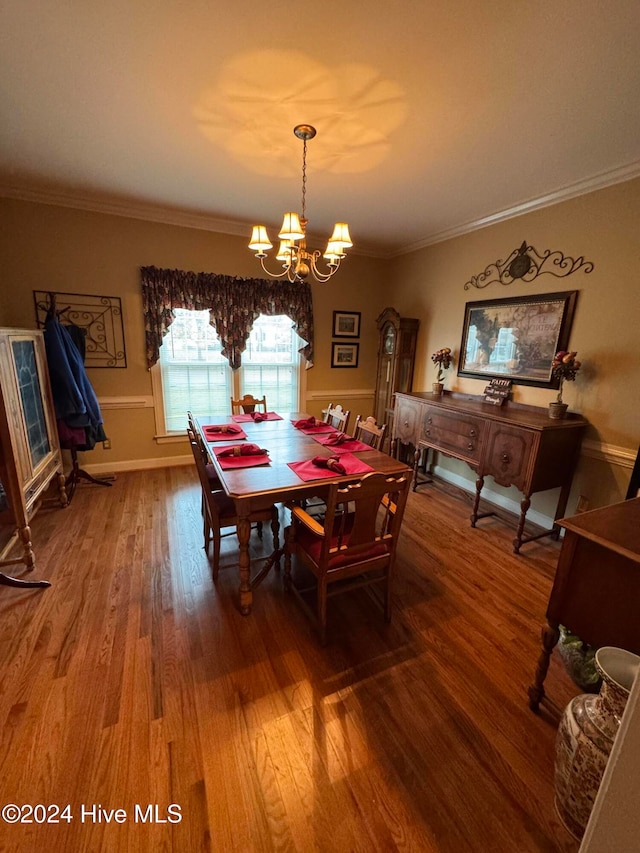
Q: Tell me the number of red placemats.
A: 6